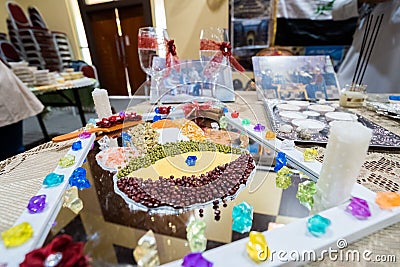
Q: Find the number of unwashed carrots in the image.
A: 0